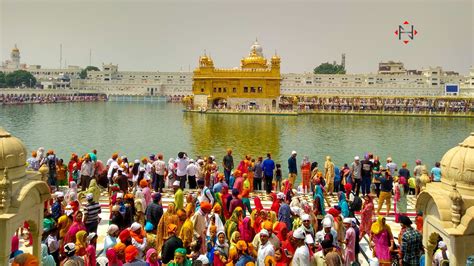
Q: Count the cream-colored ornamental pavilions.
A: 2